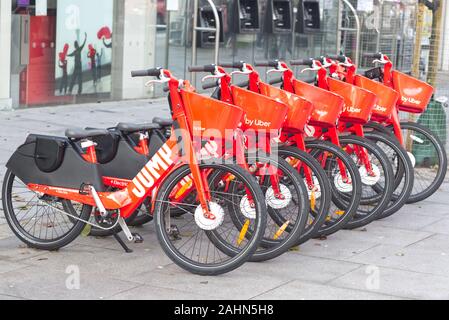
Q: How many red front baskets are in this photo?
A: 7